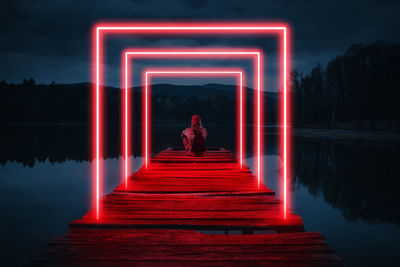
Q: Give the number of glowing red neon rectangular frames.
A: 3